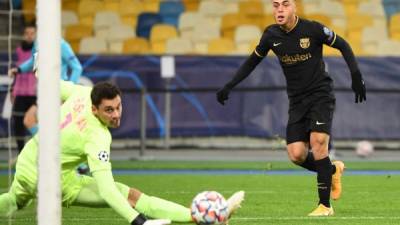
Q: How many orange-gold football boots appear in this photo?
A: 2